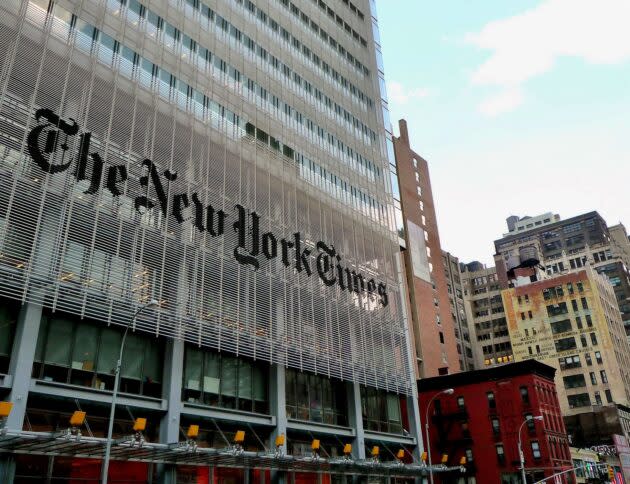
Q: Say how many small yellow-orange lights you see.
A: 13